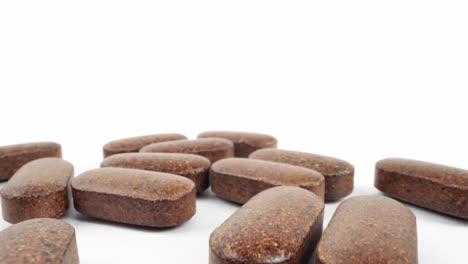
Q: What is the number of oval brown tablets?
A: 13